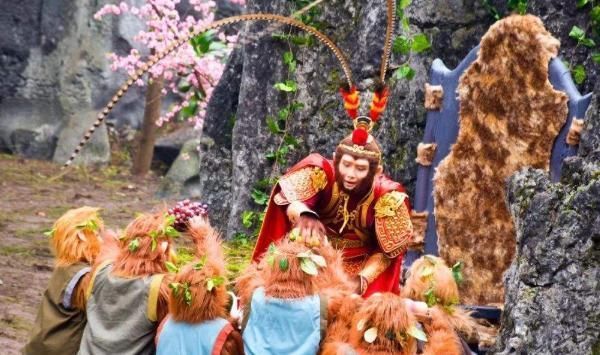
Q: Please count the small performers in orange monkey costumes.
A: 6